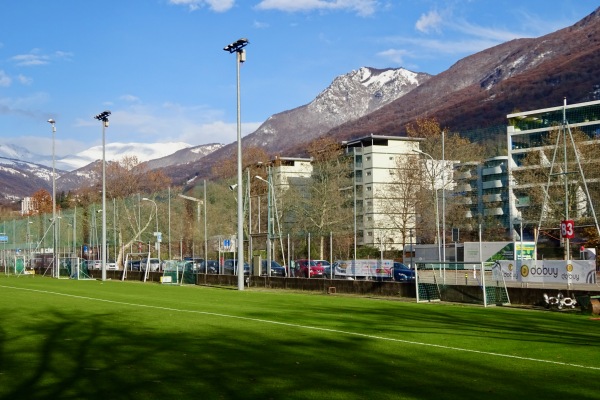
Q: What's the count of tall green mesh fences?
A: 1